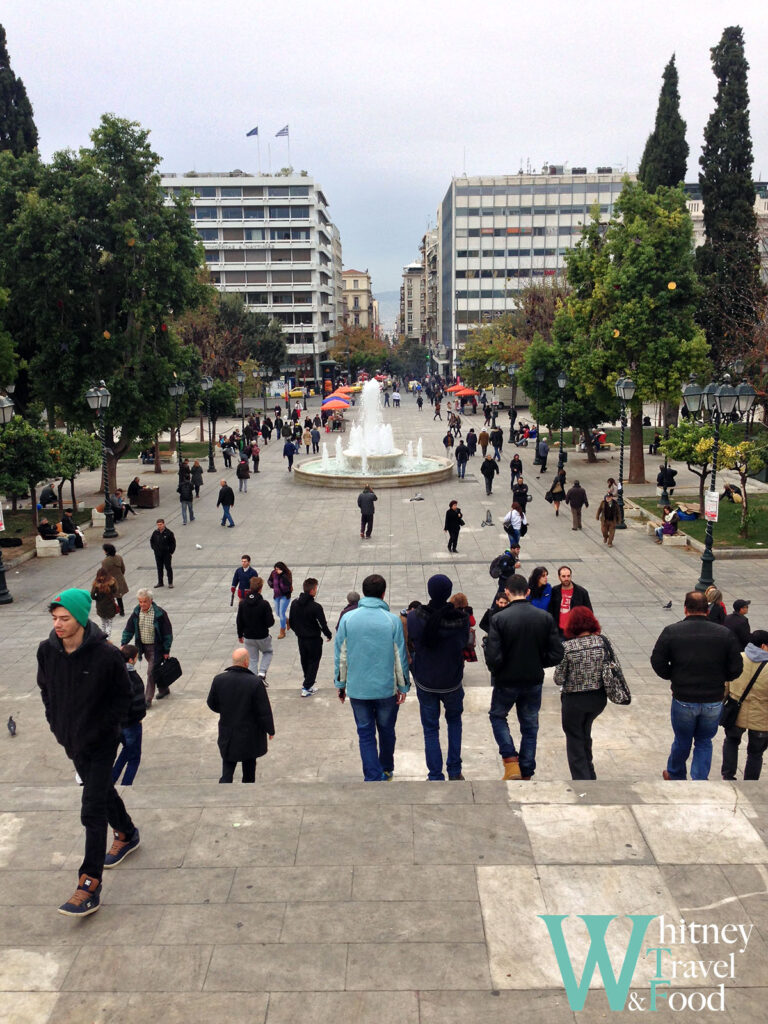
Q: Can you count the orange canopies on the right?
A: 2